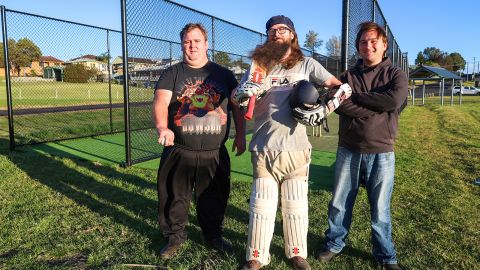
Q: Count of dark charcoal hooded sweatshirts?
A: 1